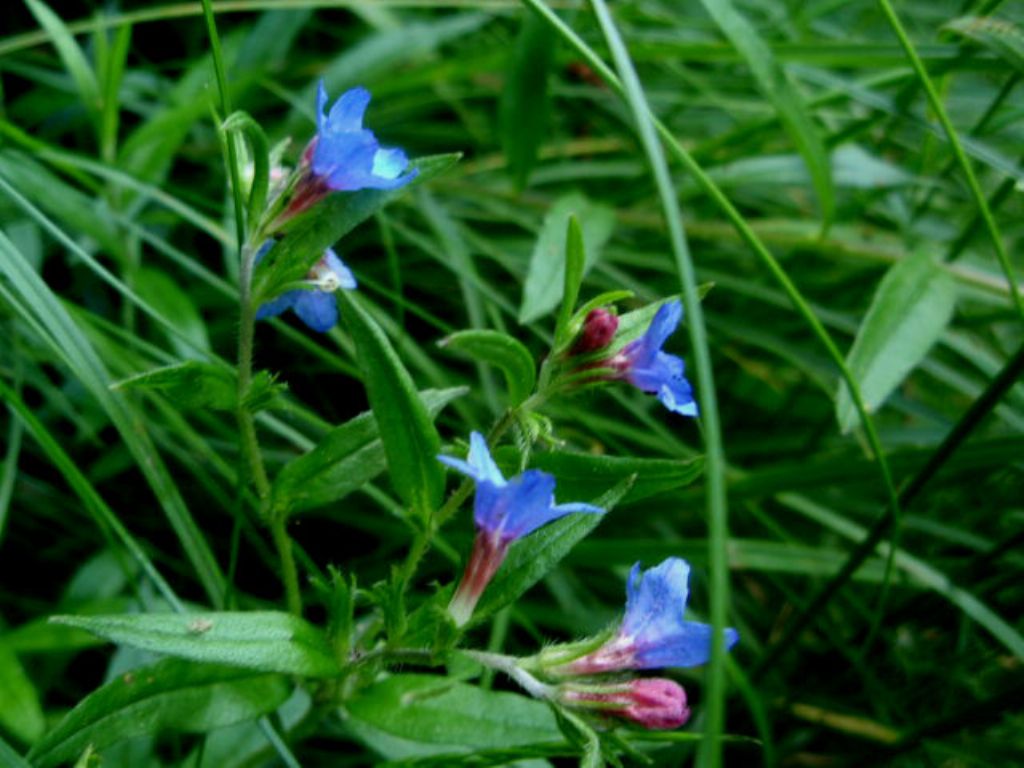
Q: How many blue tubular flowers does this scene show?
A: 5